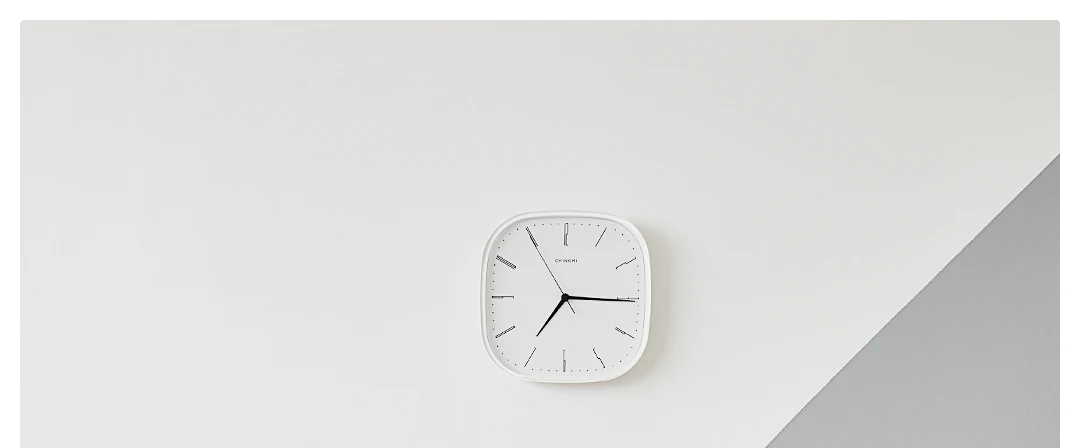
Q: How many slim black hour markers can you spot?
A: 12